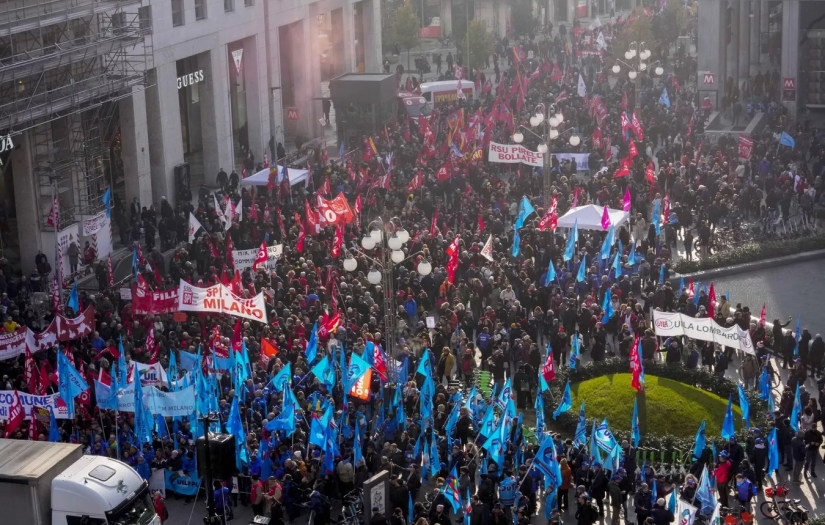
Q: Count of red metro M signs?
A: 3